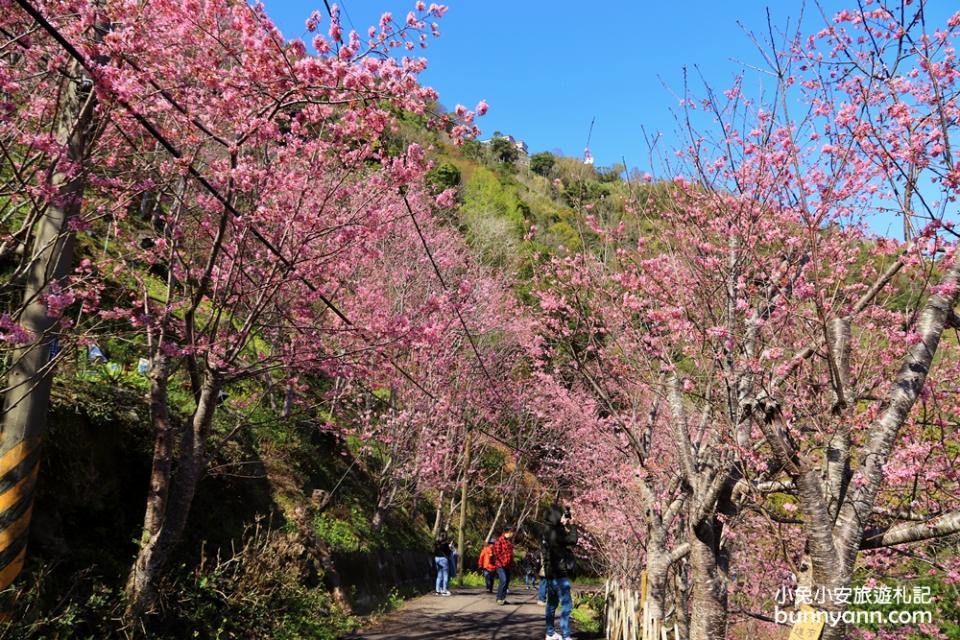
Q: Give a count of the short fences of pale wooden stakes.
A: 1